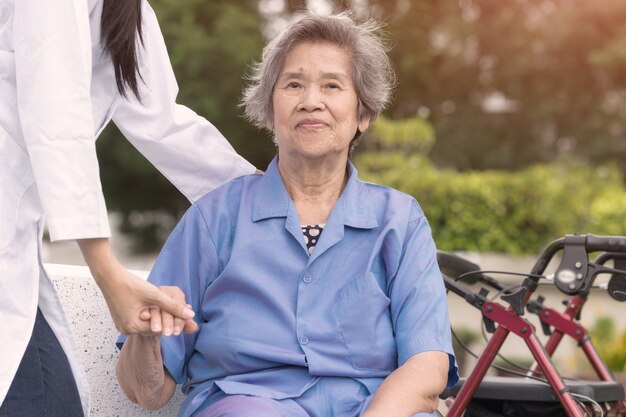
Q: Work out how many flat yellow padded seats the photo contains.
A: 0